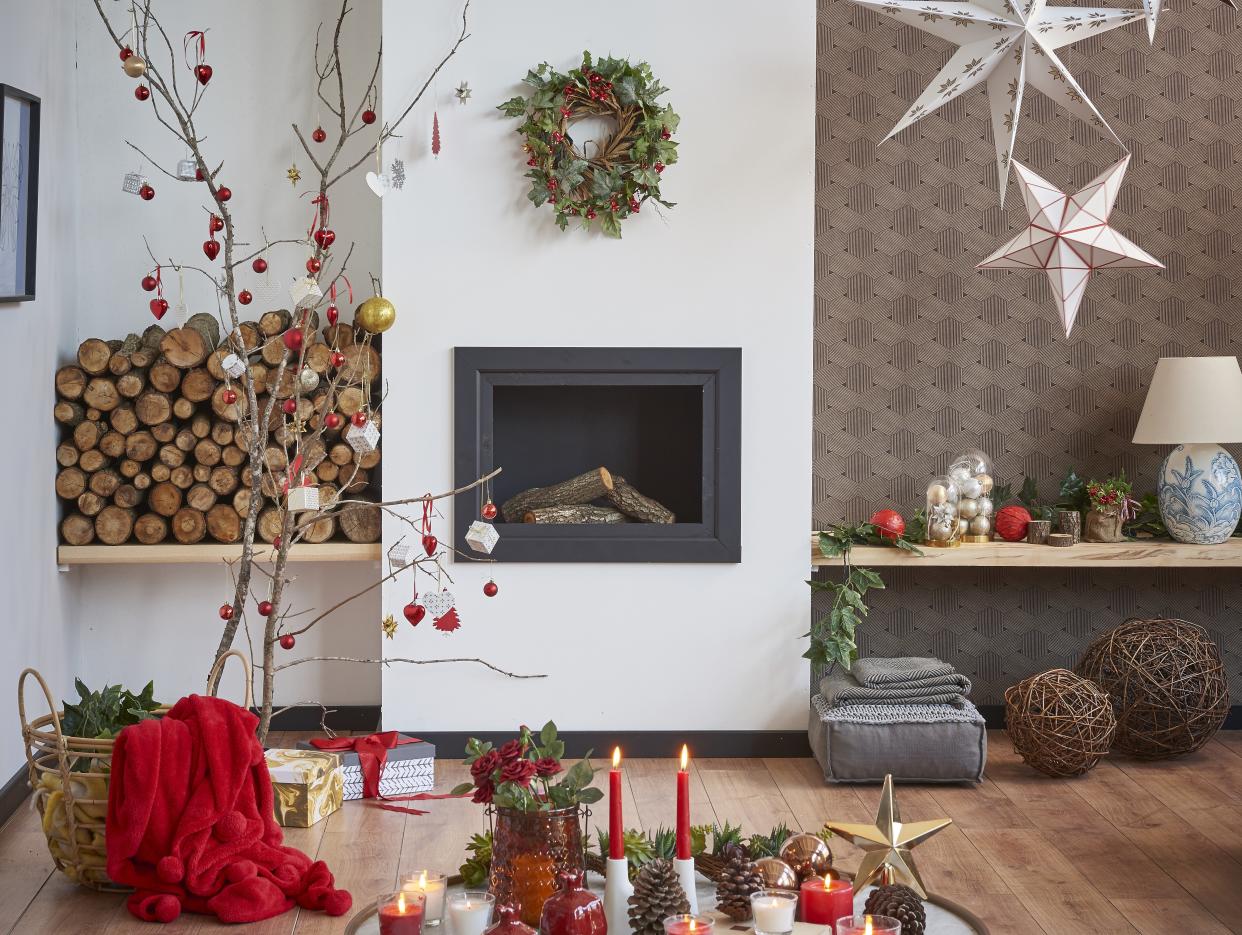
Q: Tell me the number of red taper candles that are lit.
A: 2